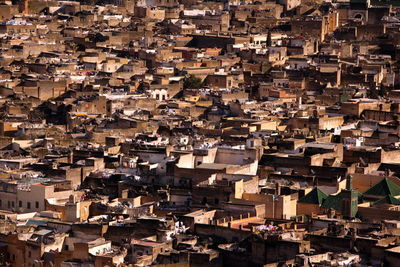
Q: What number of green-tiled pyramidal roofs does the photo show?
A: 3